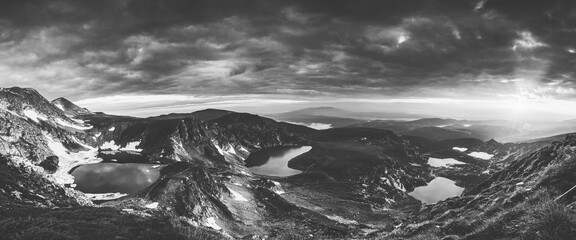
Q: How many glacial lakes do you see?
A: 6